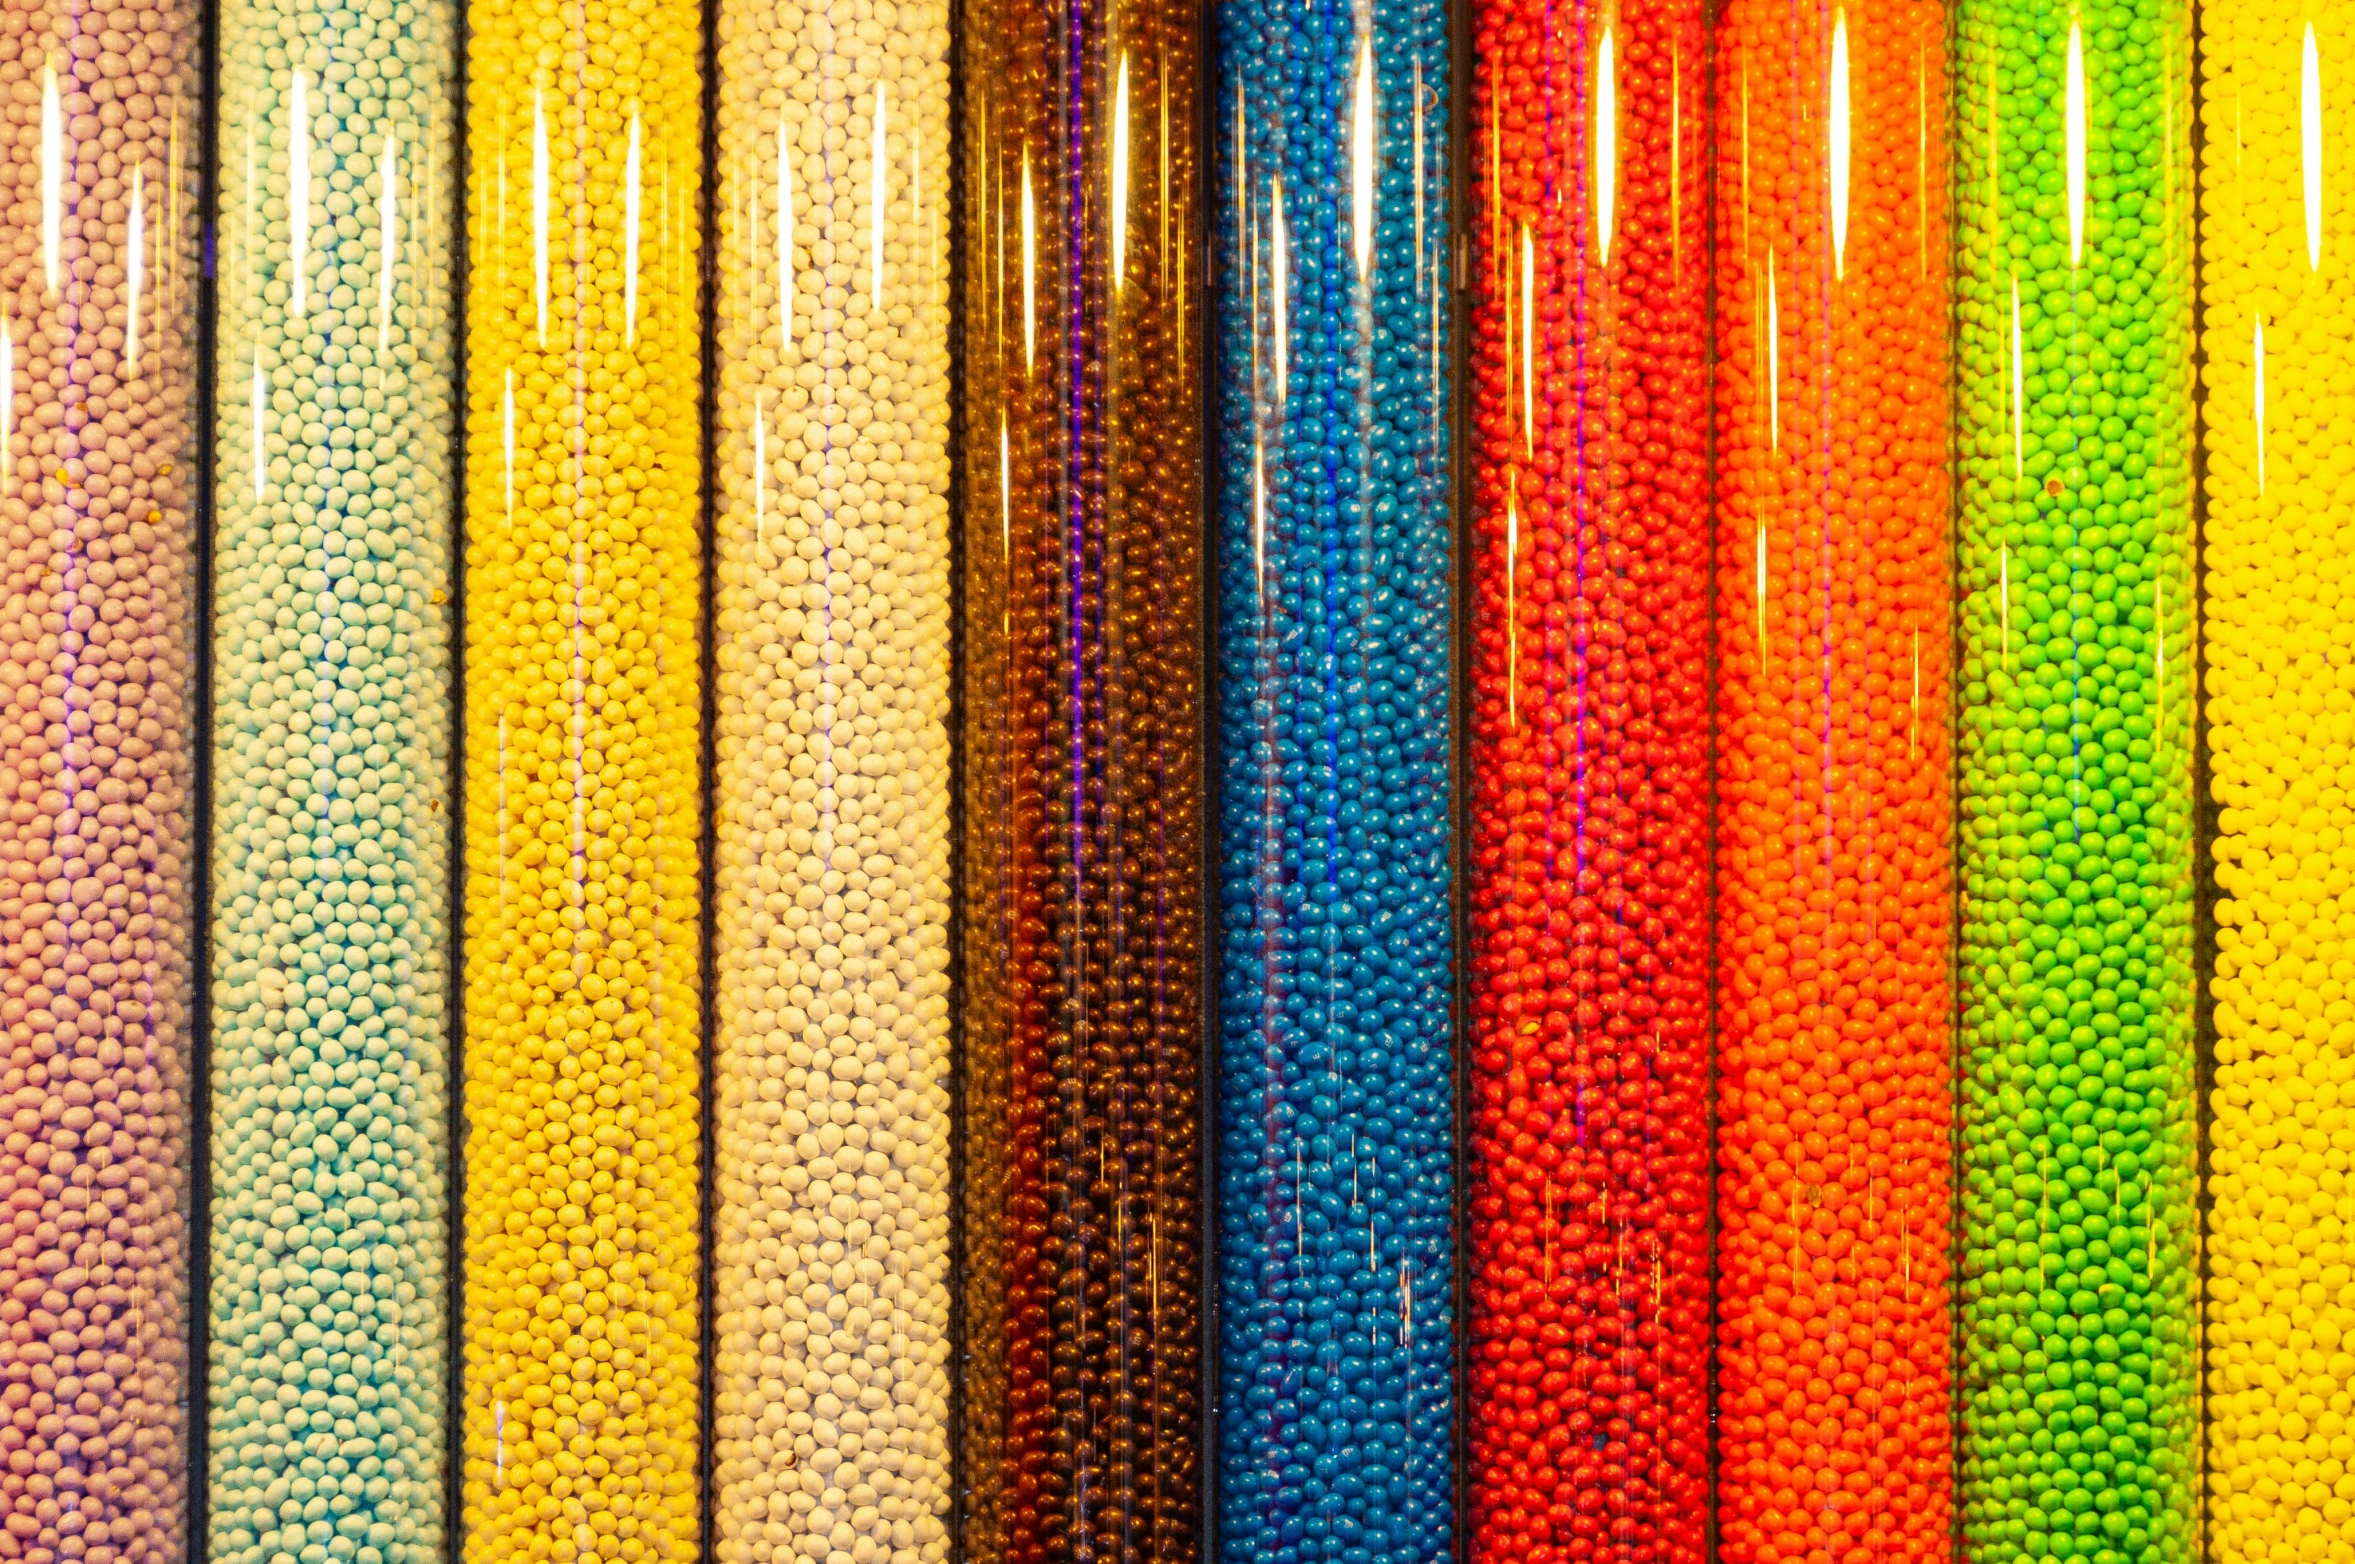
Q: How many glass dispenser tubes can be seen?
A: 10